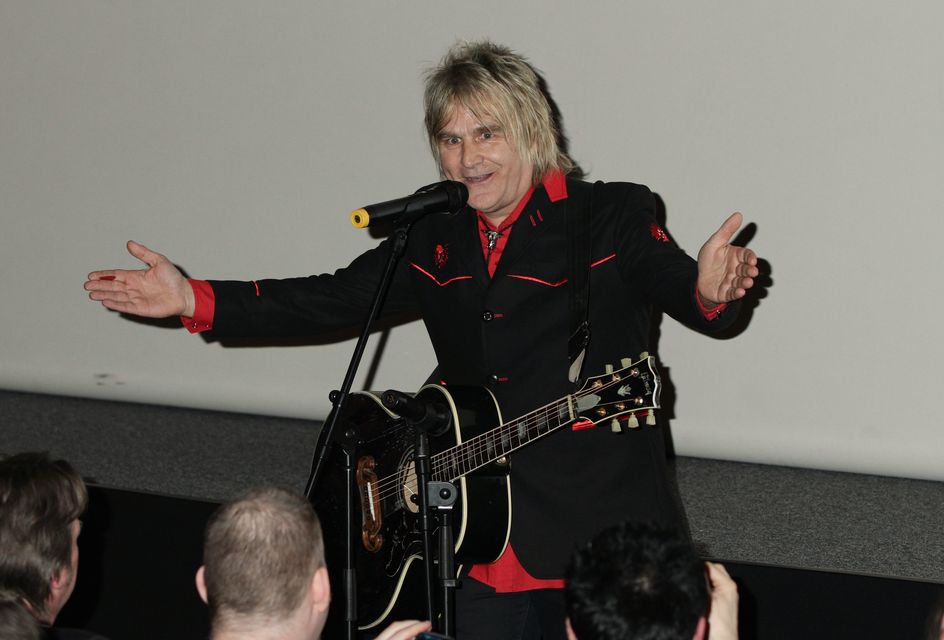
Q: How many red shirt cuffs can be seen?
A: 2